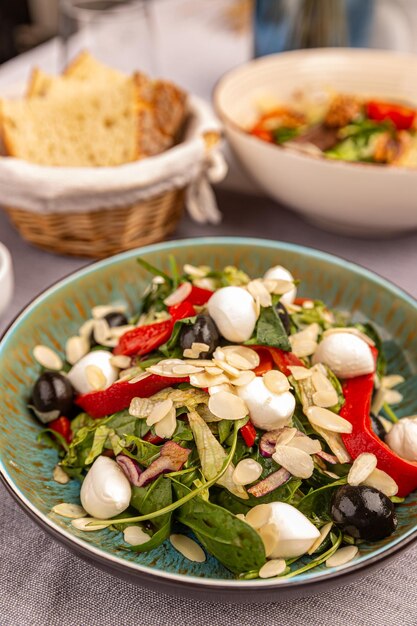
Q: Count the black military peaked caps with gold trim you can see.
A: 0